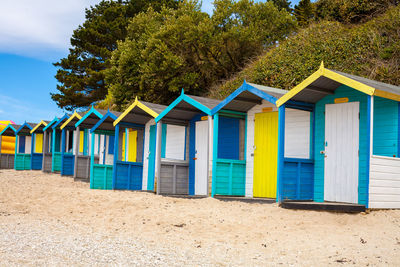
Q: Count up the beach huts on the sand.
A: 12